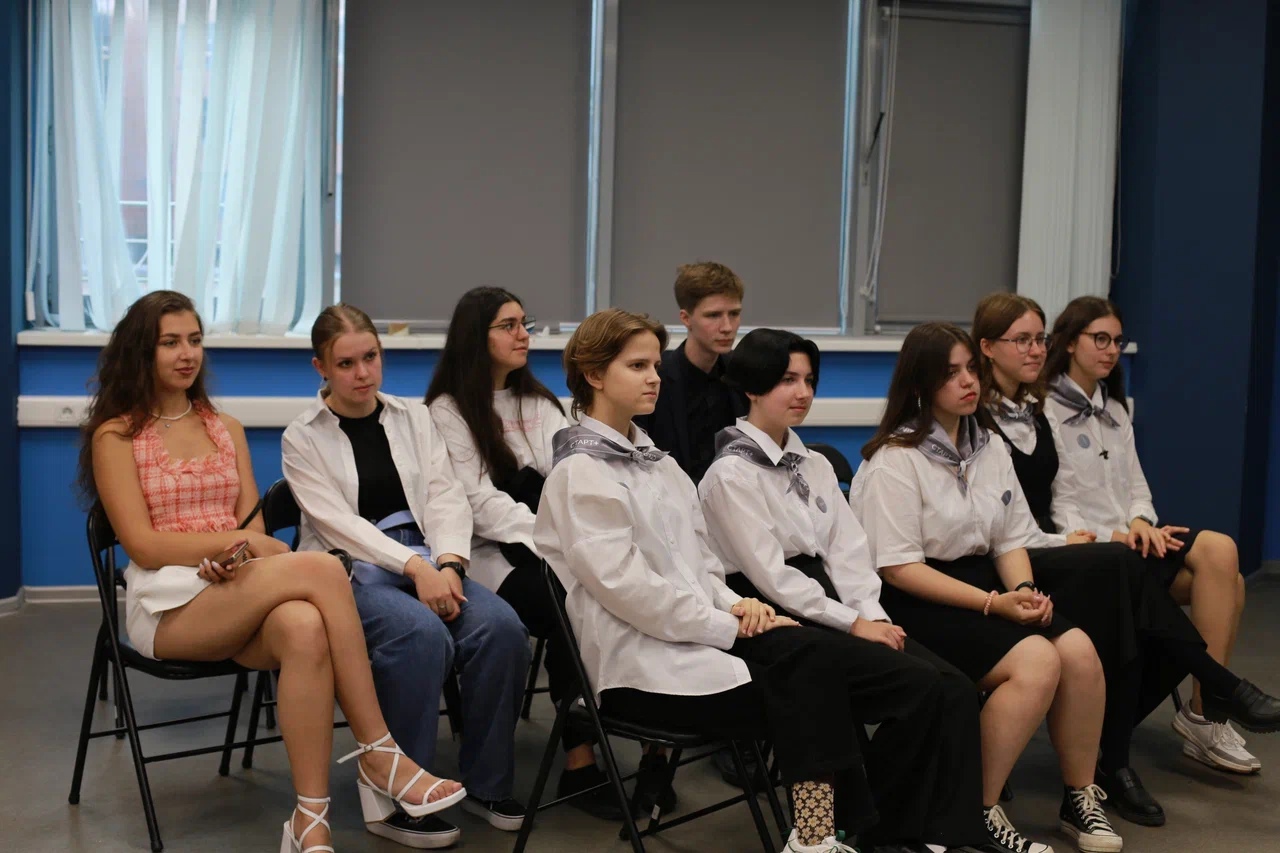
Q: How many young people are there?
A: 9